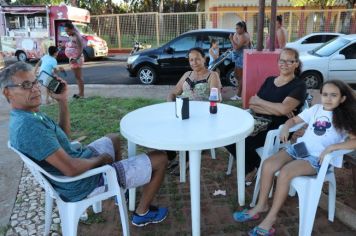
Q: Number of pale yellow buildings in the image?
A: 1